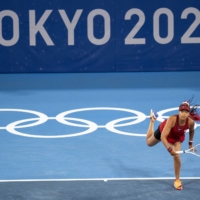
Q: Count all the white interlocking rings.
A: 5